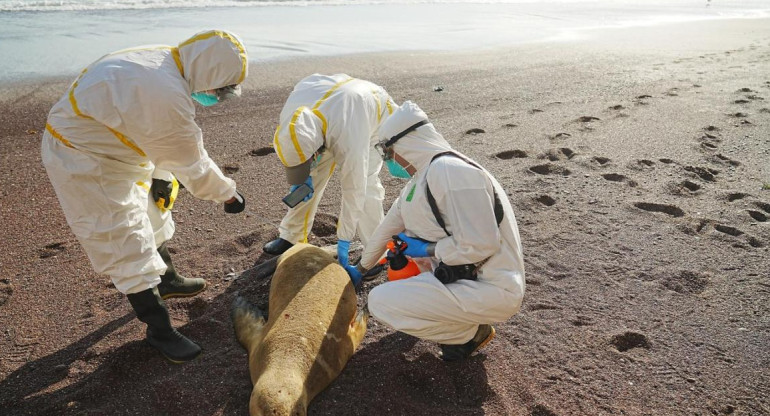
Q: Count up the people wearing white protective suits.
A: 3